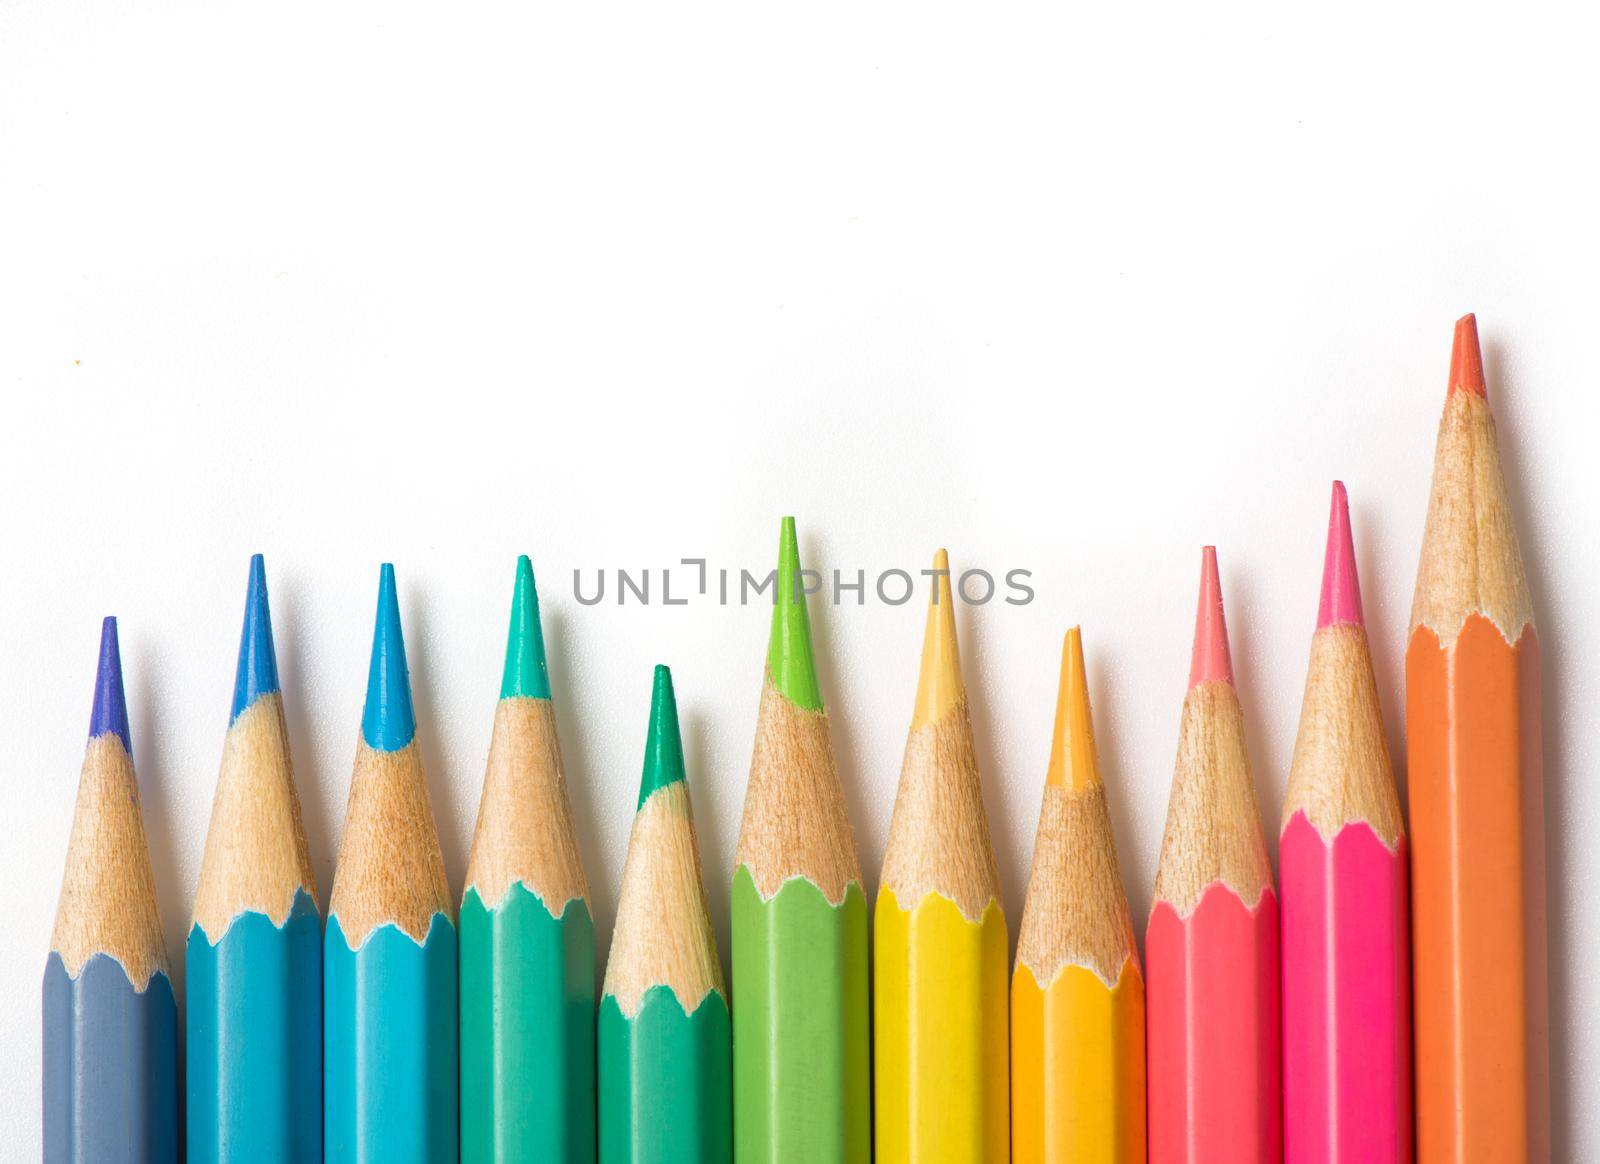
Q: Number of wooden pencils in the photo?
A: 11